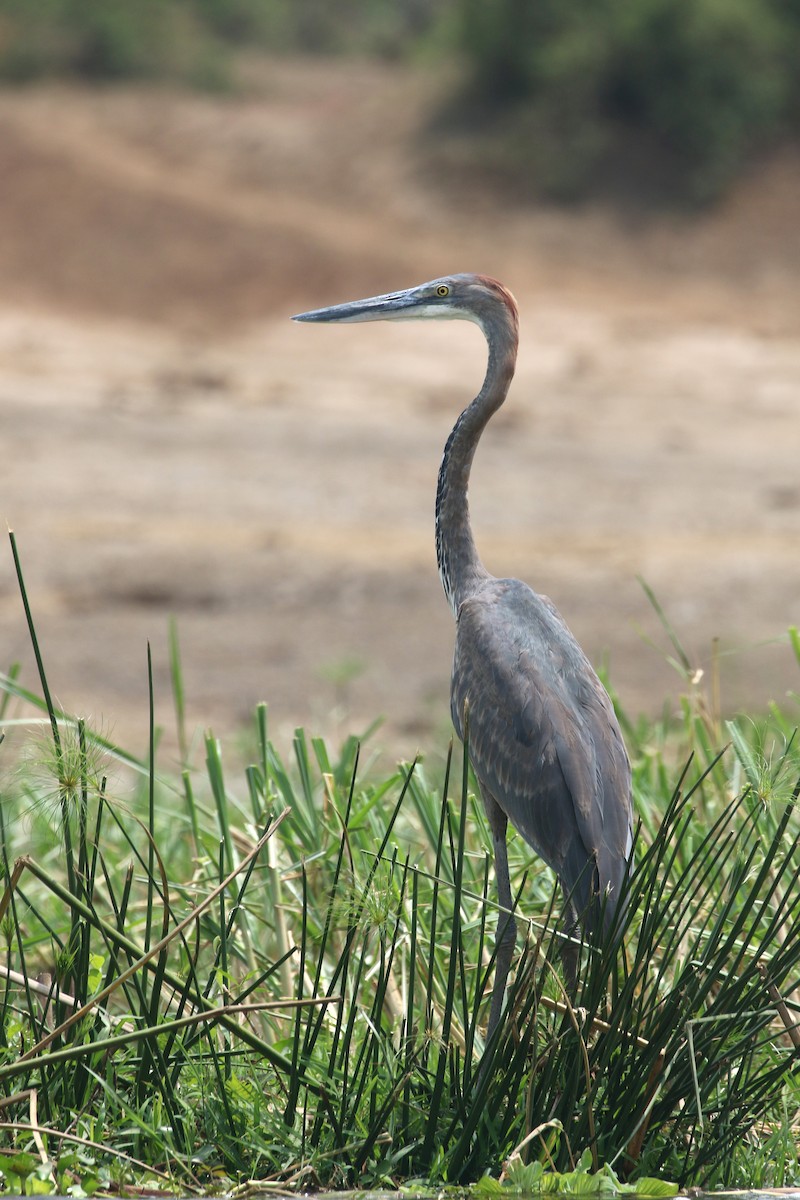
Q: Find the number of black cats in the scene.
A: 0